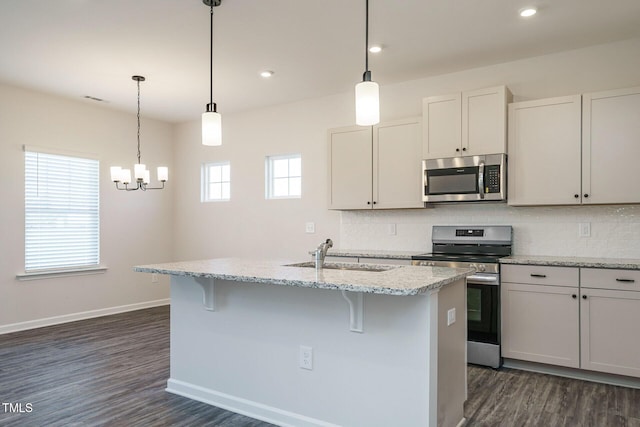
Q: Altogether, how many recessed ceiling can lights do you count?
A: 3